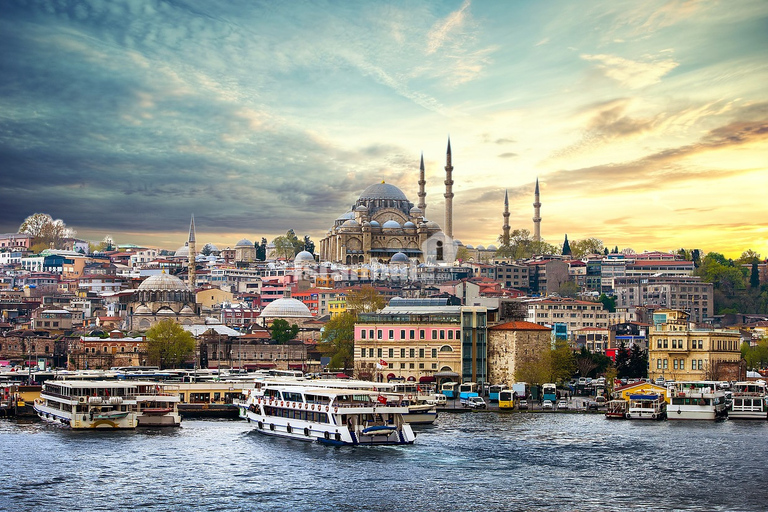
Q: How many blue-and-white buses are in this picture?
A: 4